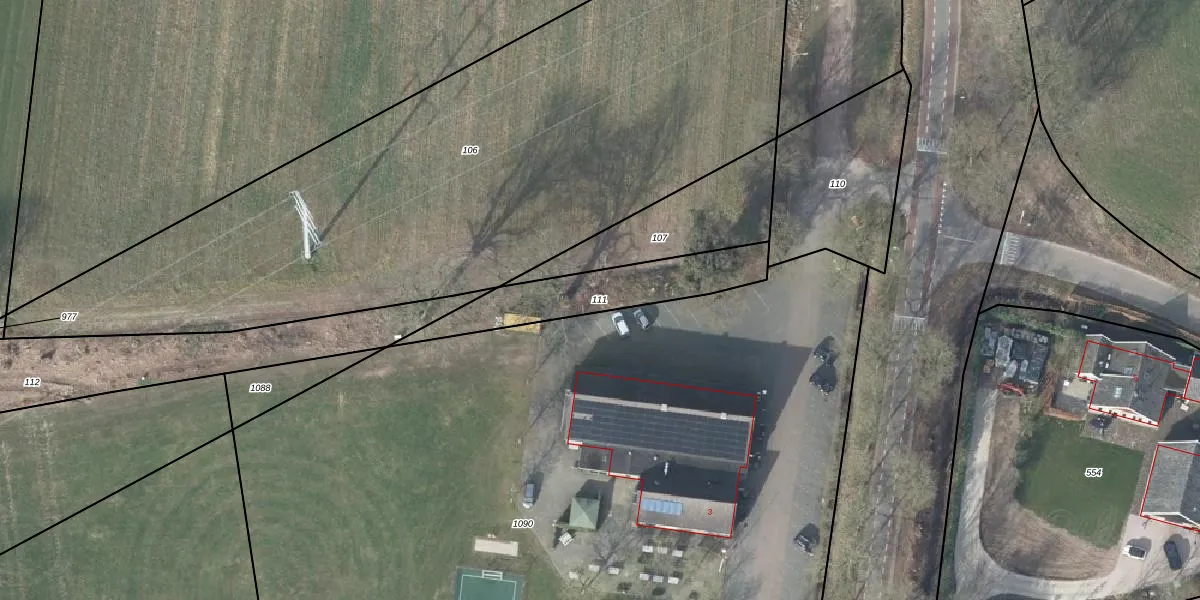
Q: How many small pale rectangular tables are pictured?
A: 9